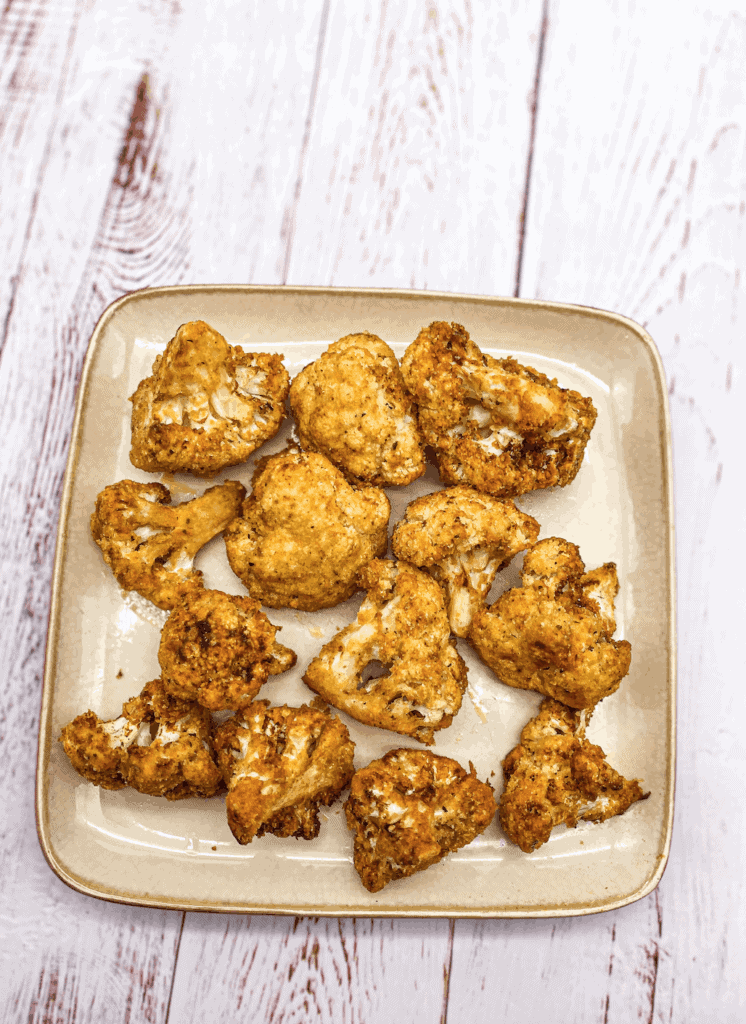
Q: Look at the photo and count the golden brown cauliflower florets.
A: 13